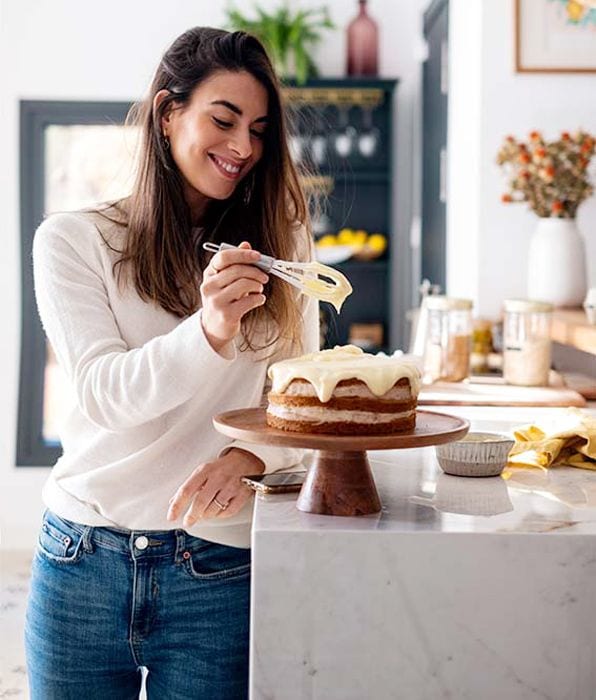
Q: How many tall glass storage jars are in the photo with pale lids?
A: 2